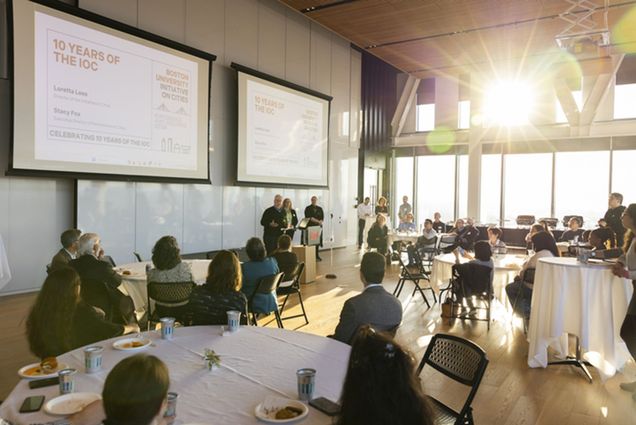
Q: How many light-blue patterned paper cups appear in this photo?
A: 6